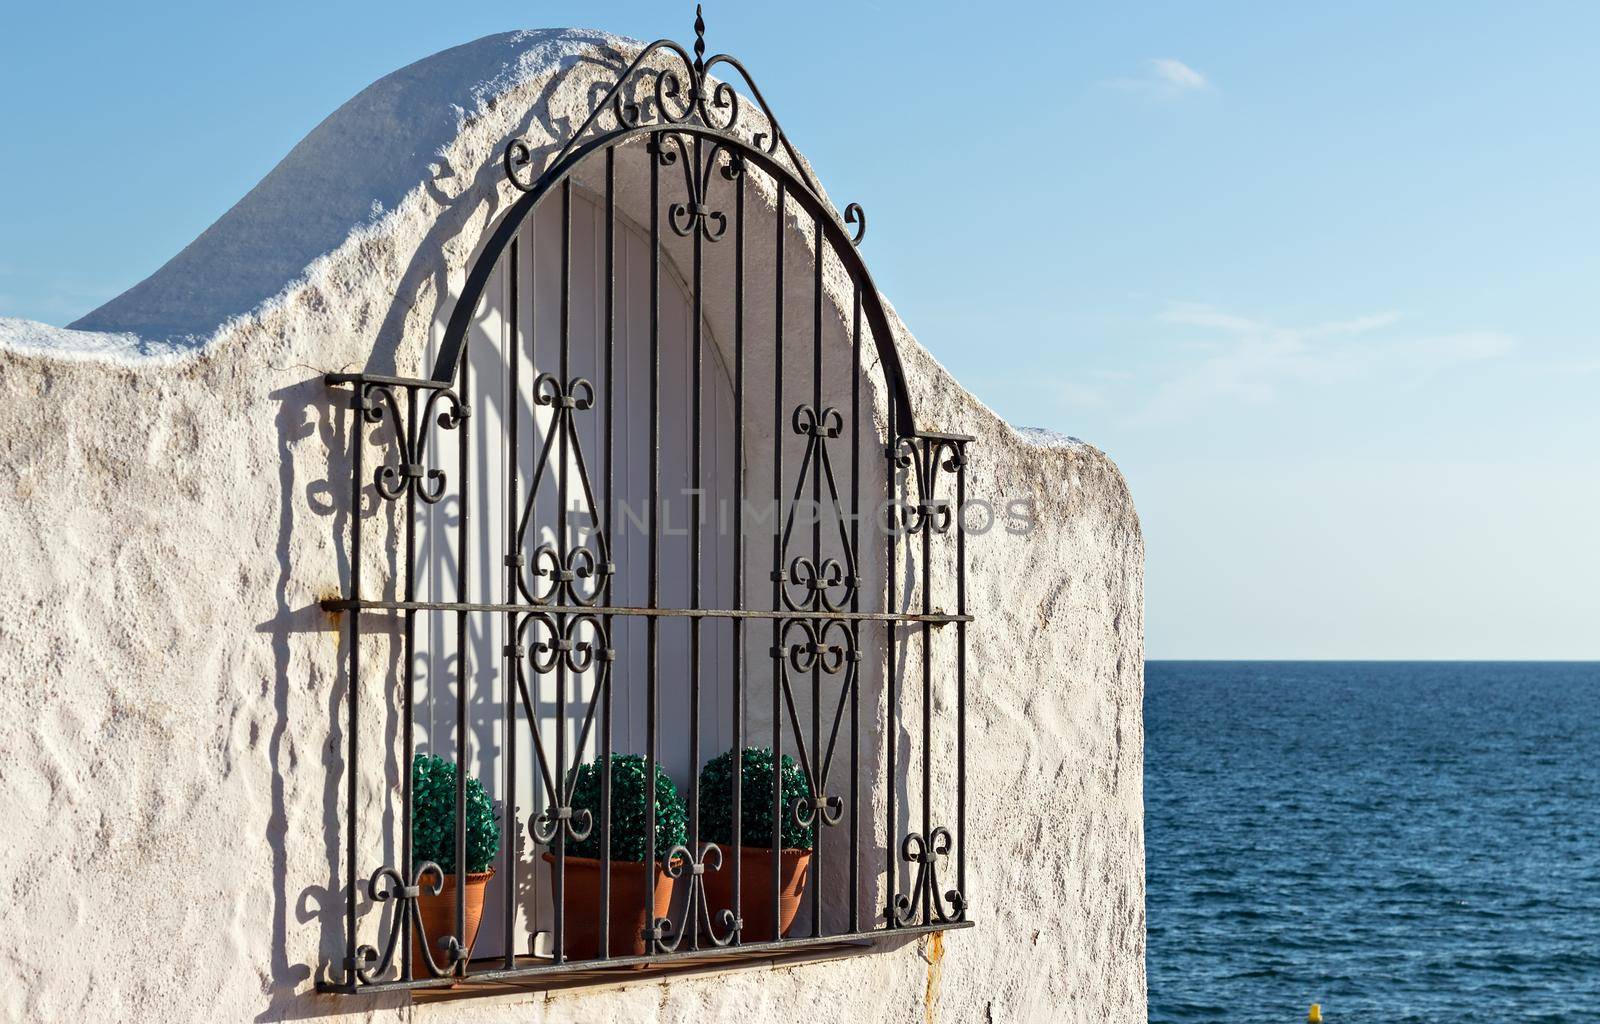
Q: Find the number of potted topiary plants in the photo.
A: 3